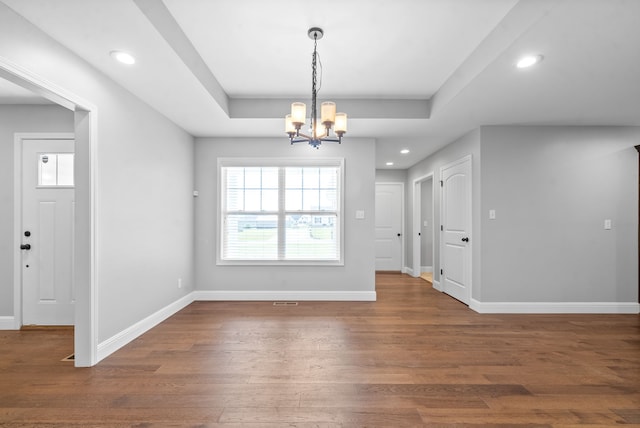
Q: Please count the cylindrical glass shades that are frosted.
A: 5